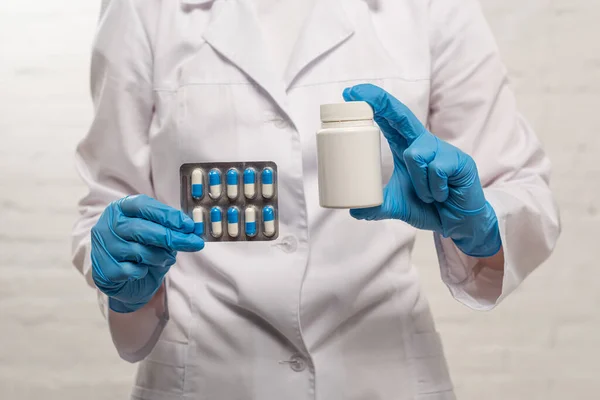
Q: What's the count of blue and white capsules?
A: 10